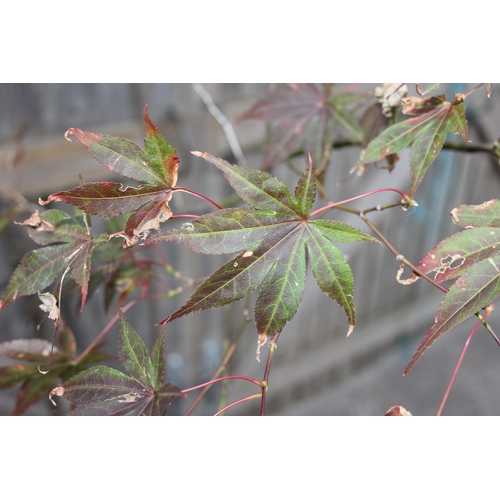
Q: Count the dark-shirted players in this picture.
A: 0